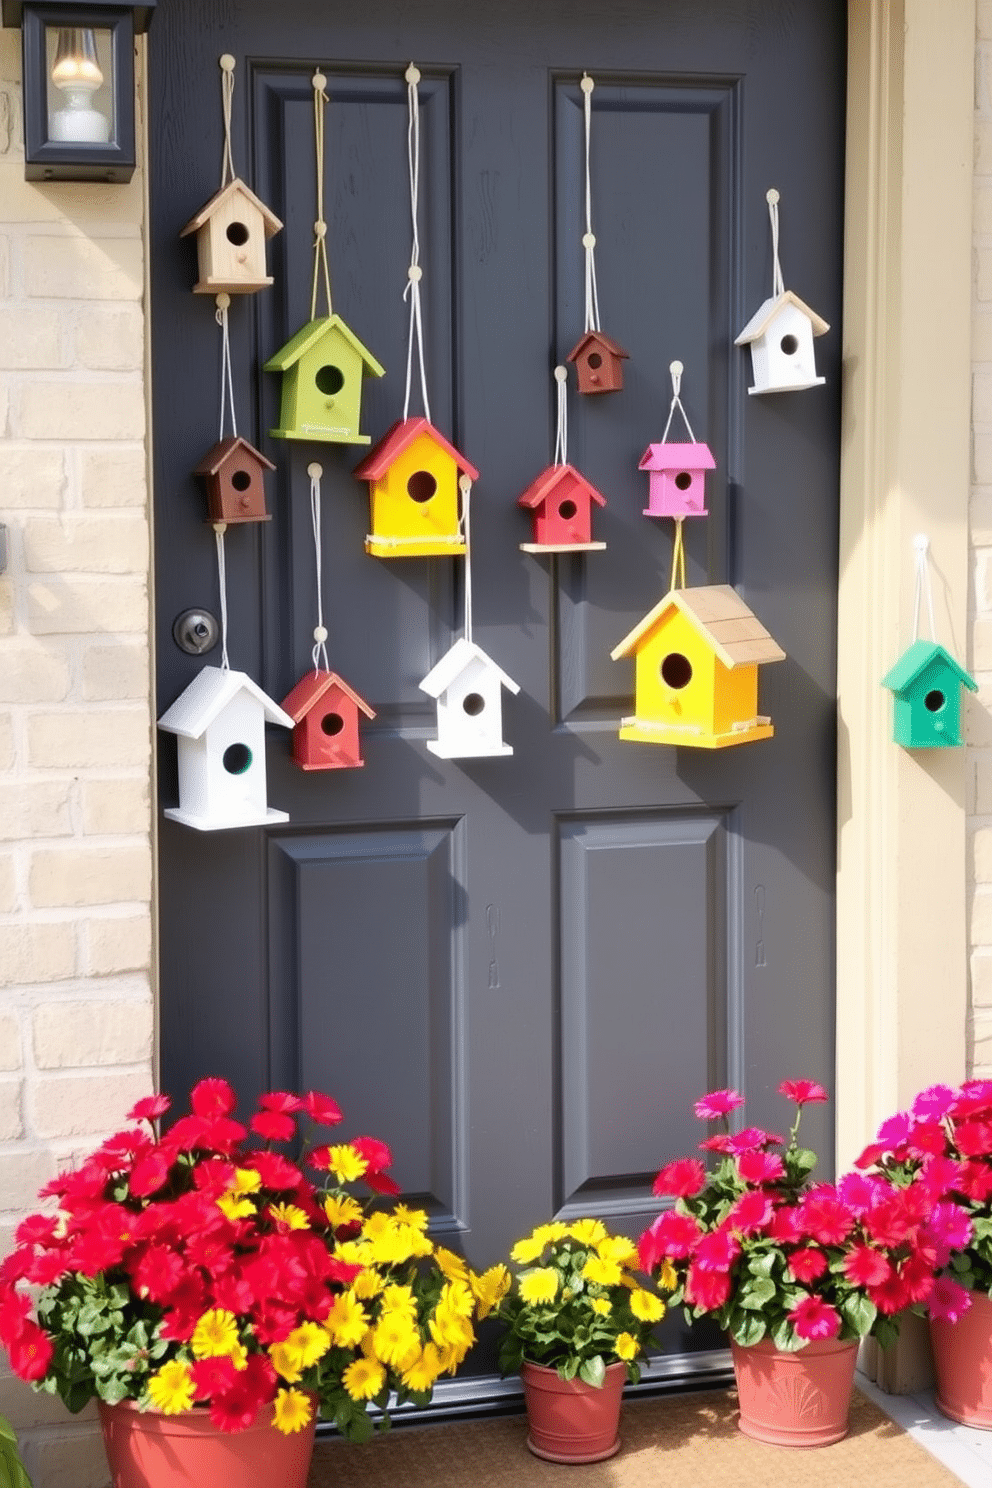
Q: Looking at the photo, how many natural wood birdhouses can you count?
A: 1